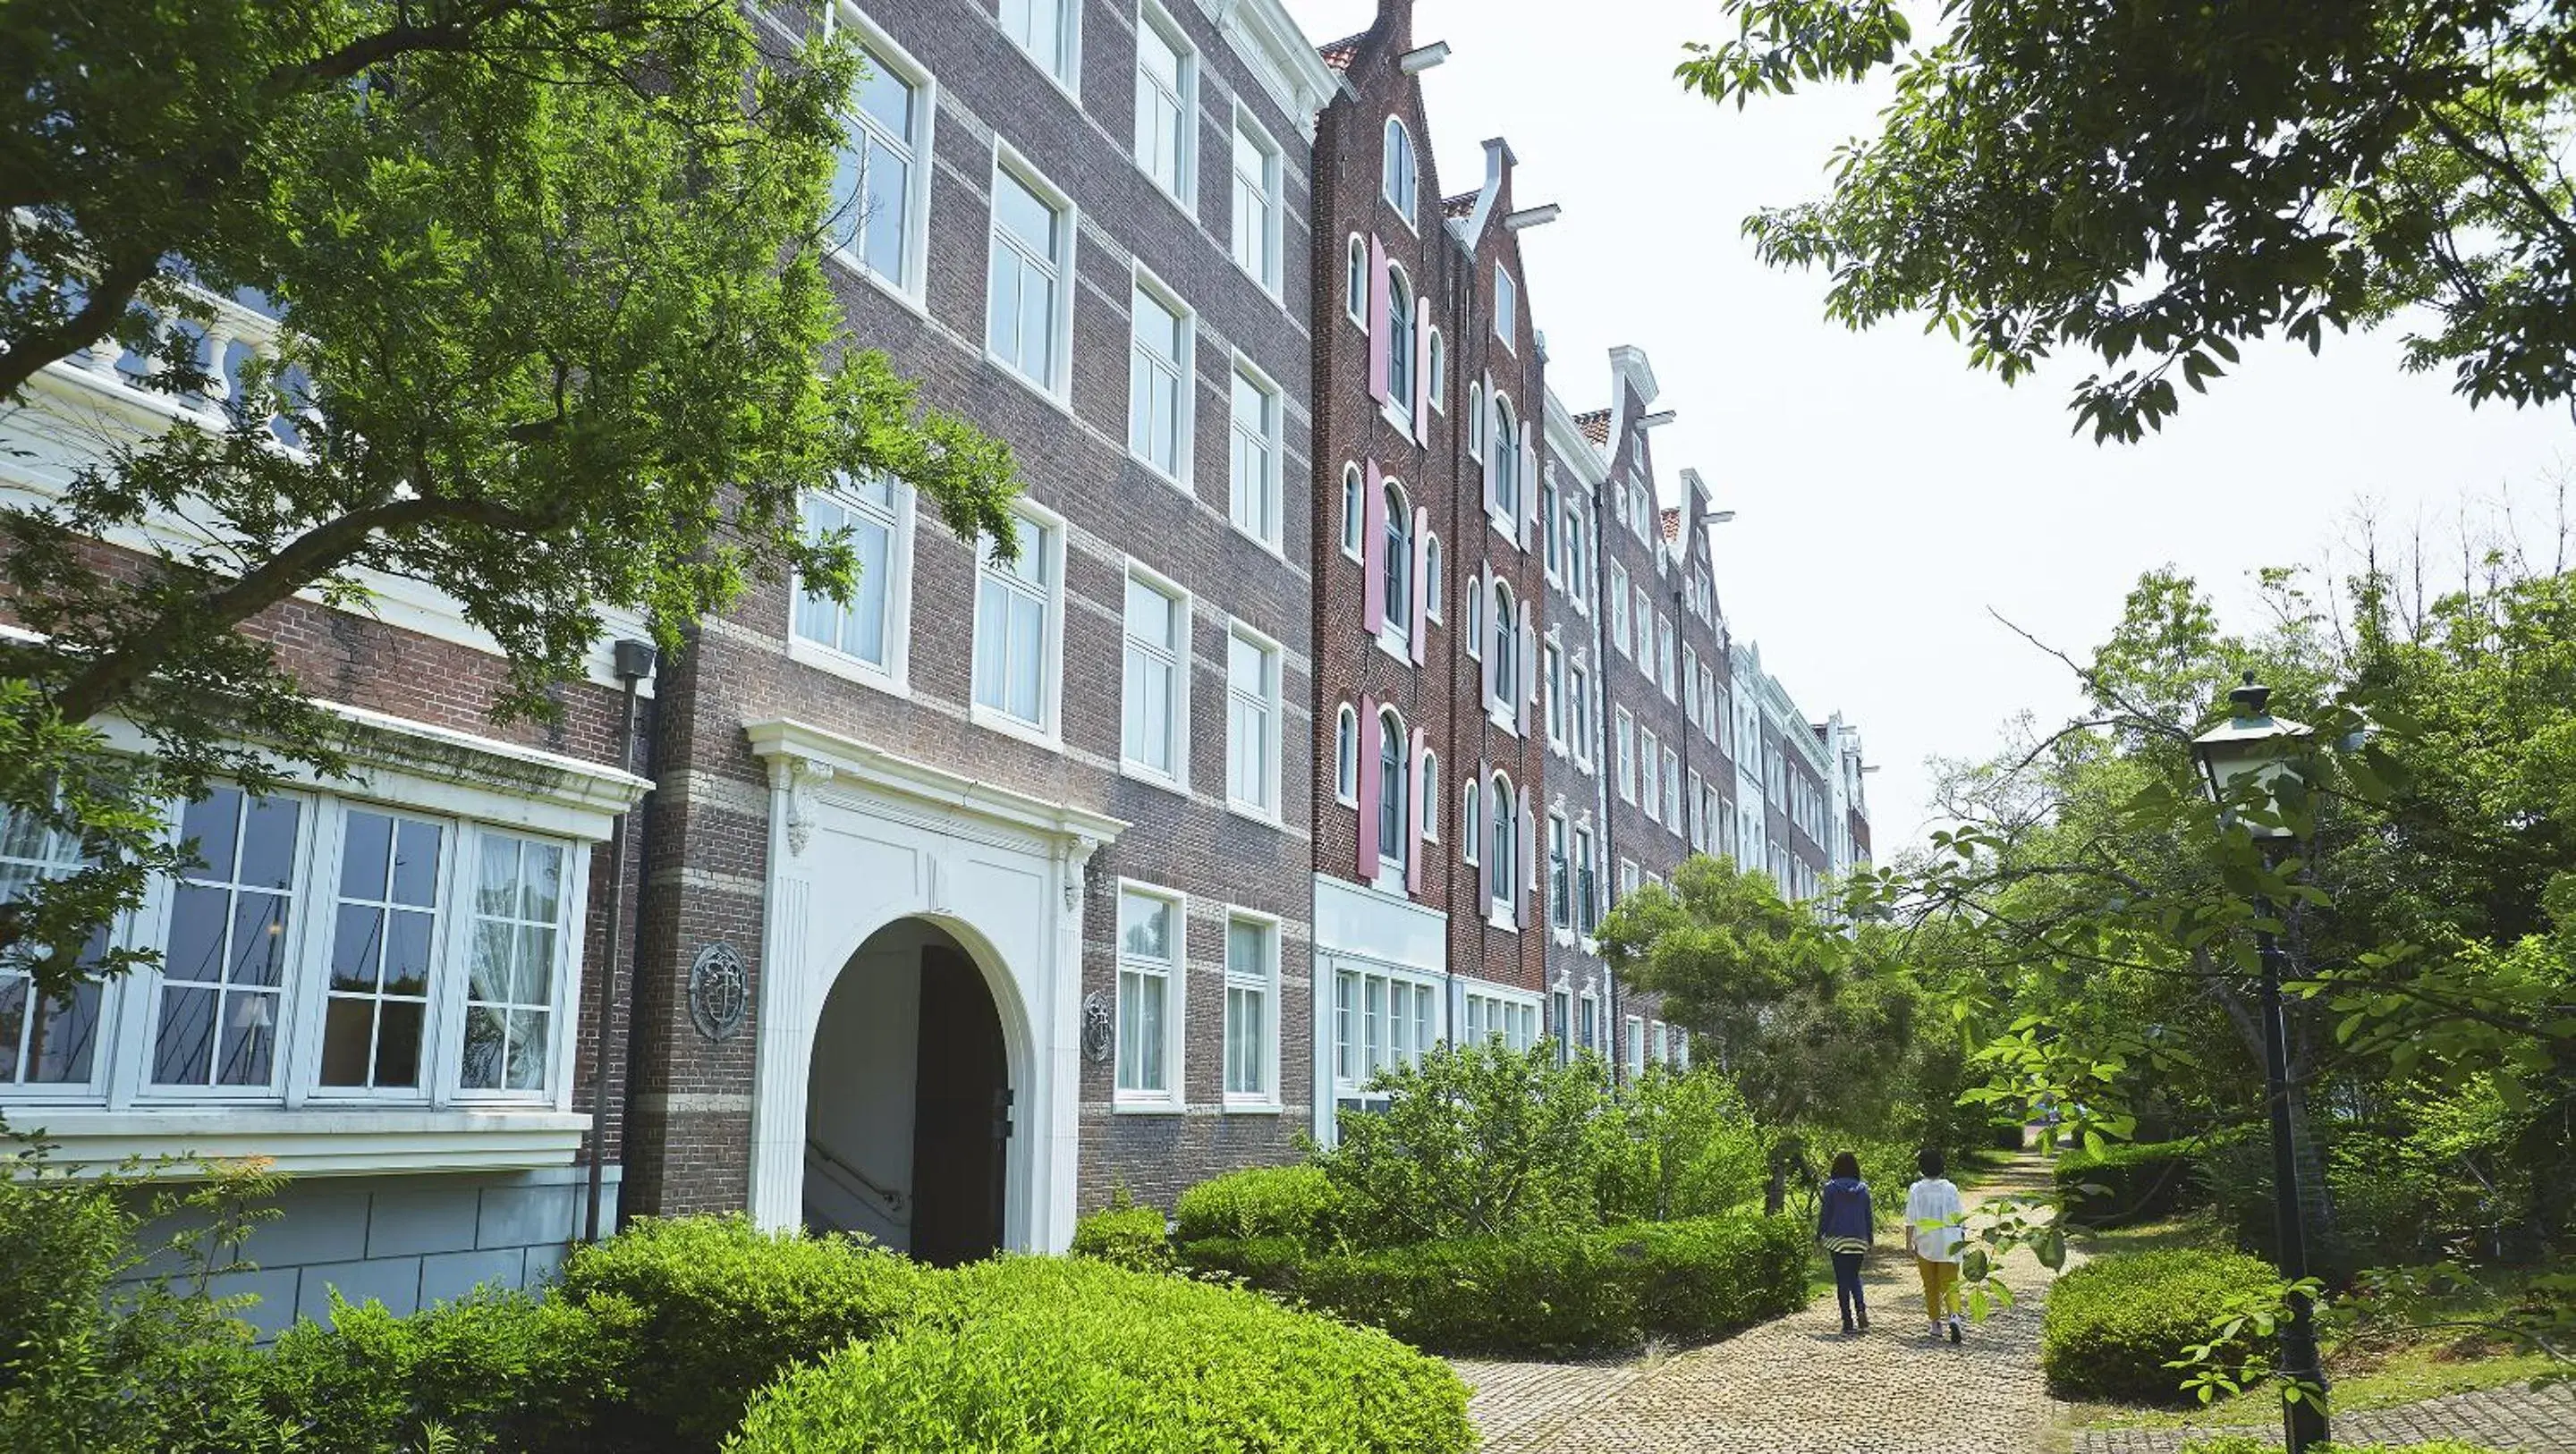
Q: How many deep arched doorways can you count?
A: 1